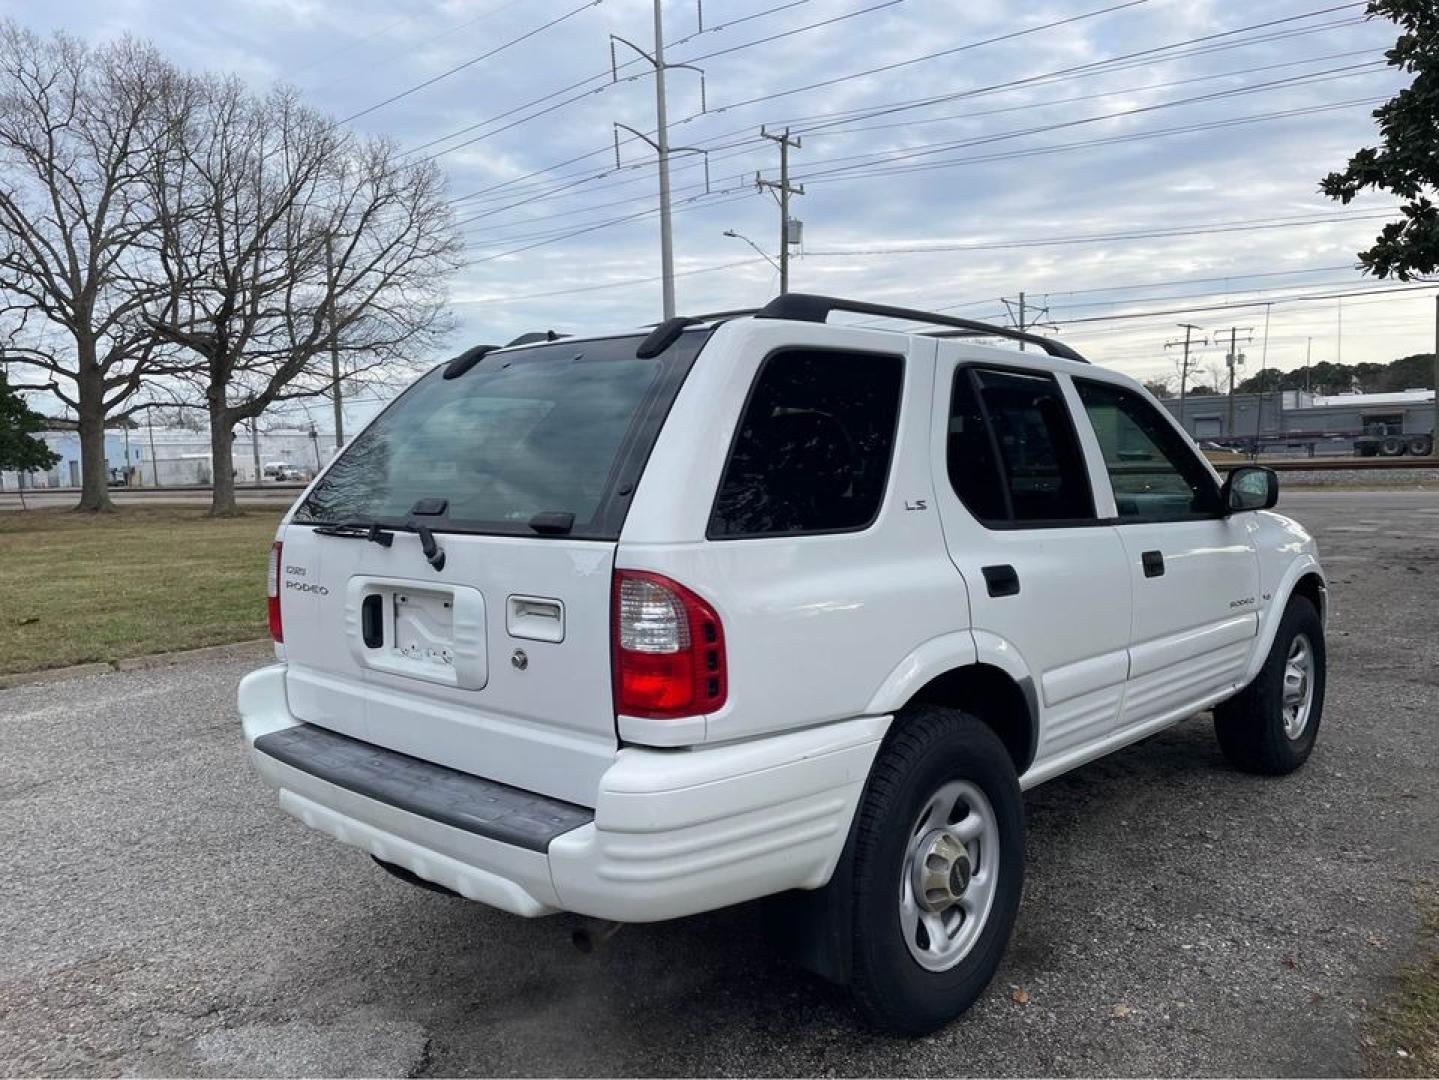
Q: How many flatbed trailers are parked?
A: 1